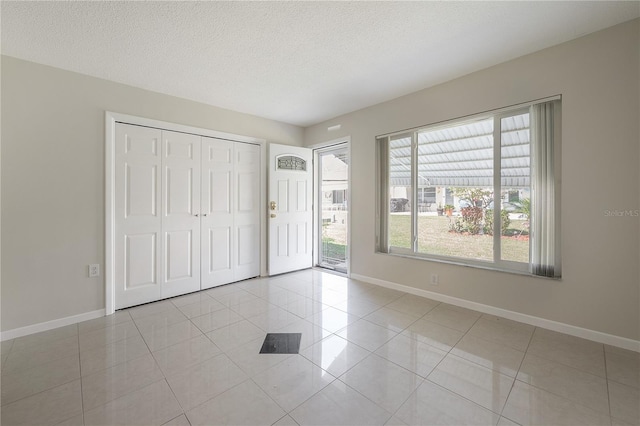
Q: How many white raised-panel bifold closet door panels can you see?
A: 4